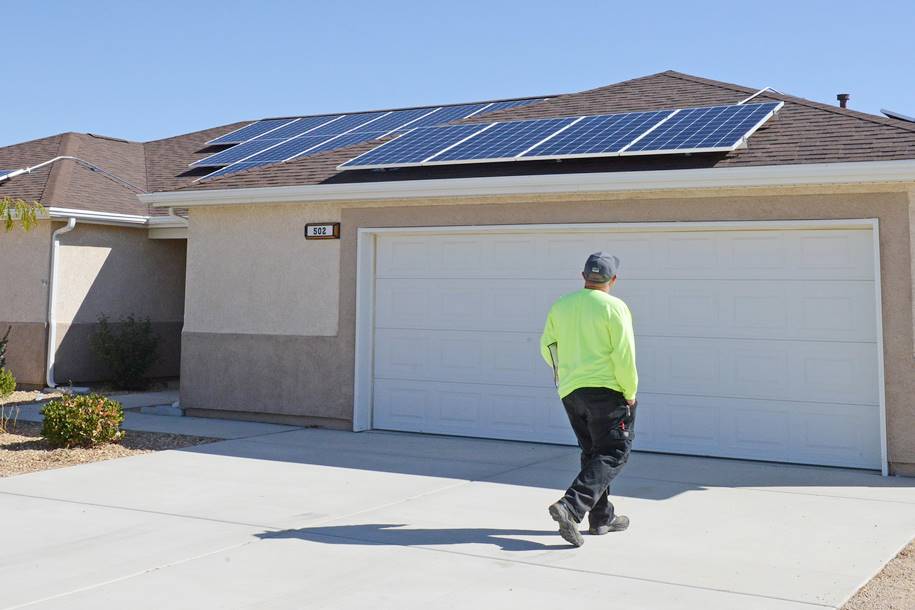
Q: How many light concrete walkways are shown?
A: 1